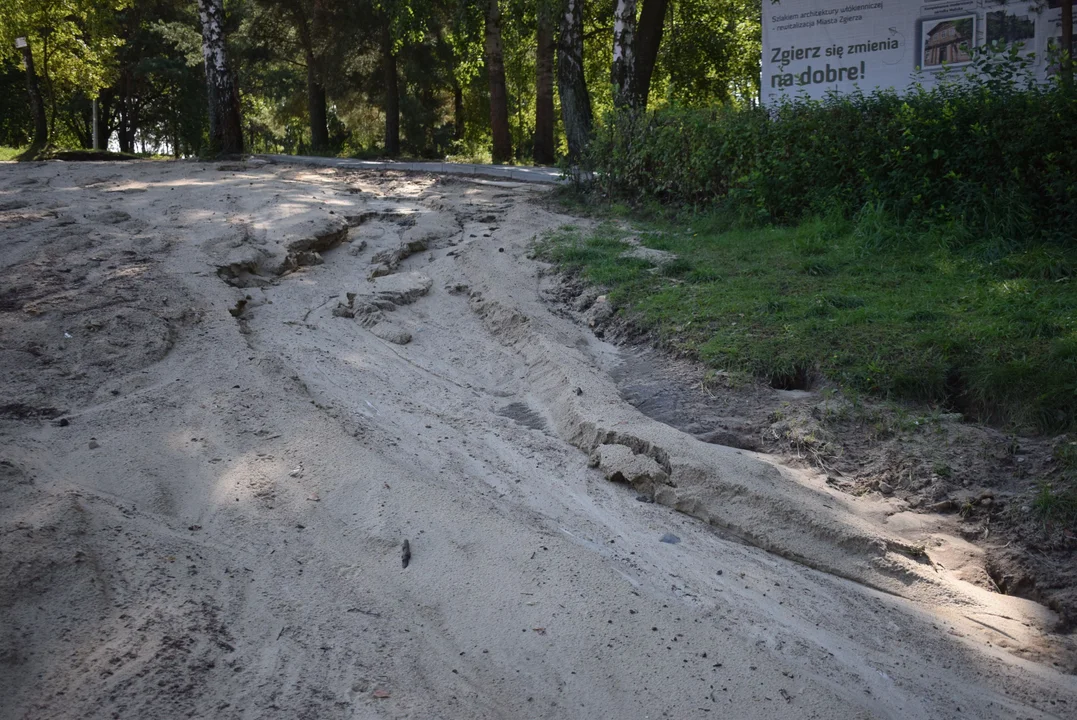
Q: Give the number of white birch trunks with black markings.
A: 3